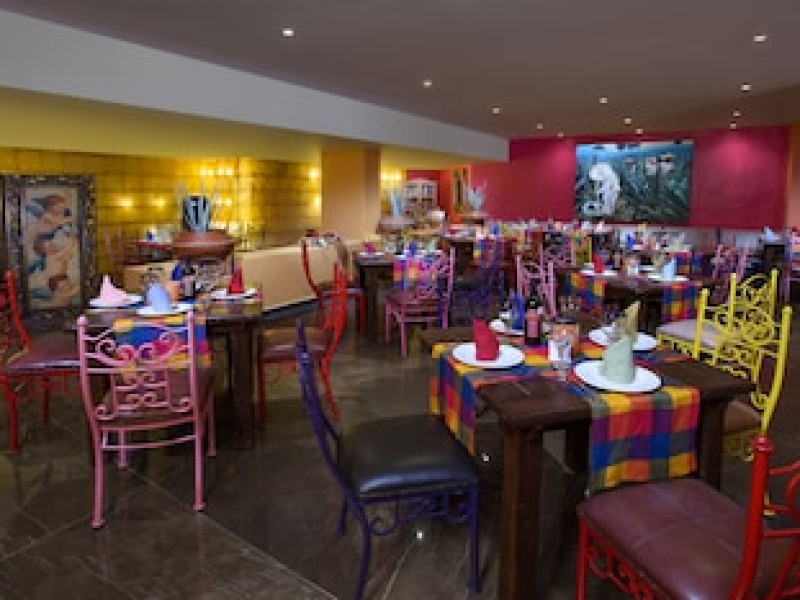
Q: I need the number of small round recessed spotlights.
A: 12